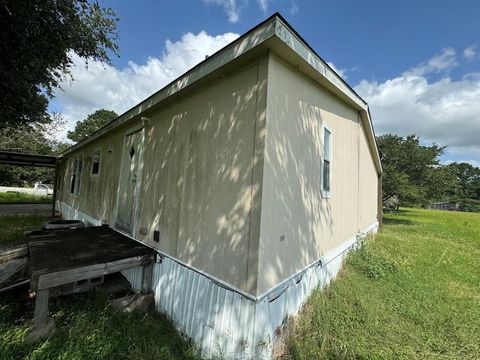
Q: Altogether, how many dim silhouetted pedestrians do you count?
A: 0